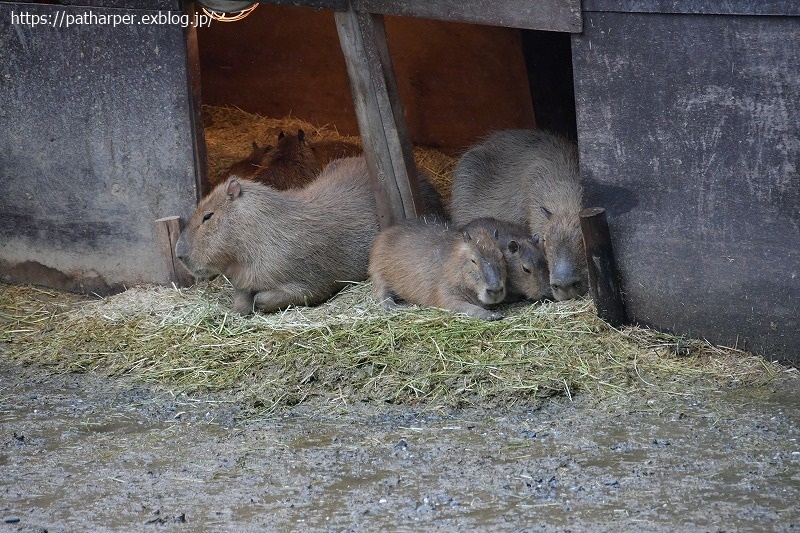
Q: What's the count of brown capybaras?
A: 6